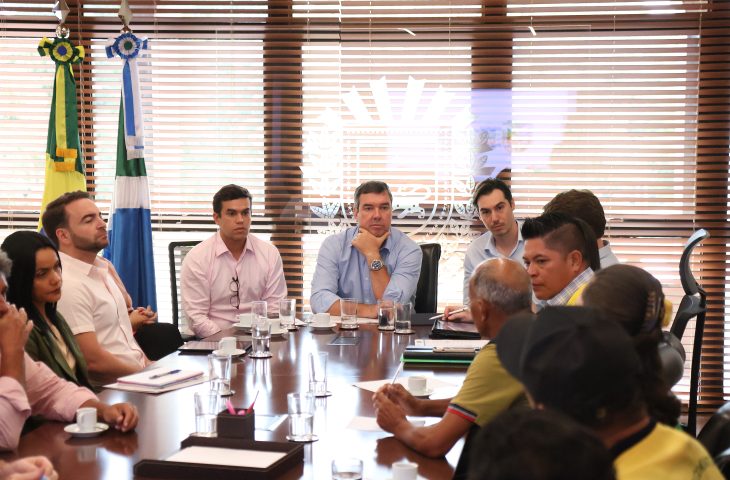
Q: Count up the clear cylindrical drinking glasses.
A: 11